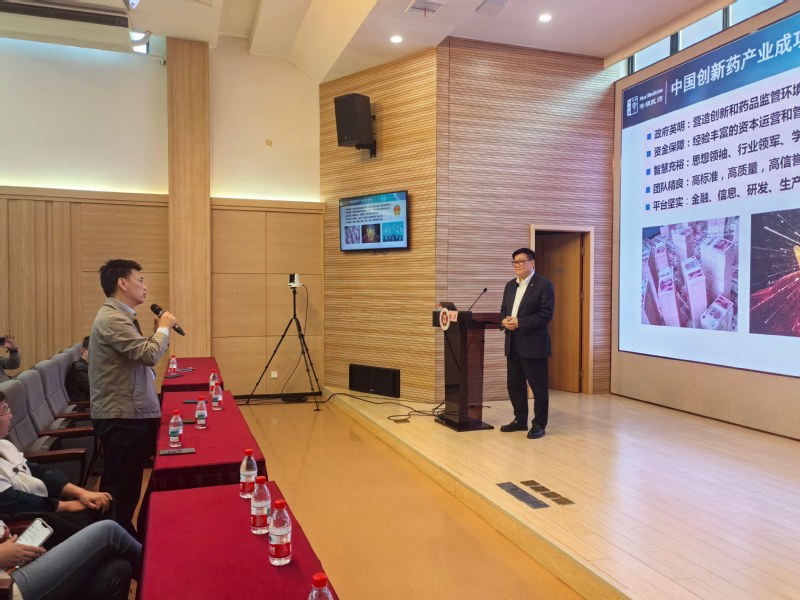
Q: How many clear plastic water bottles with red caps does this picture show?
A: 9